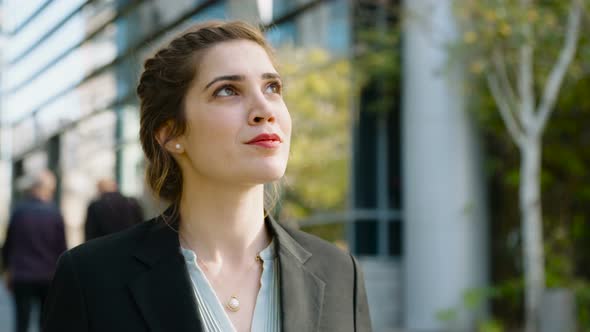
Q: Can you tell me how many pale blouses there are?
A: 1